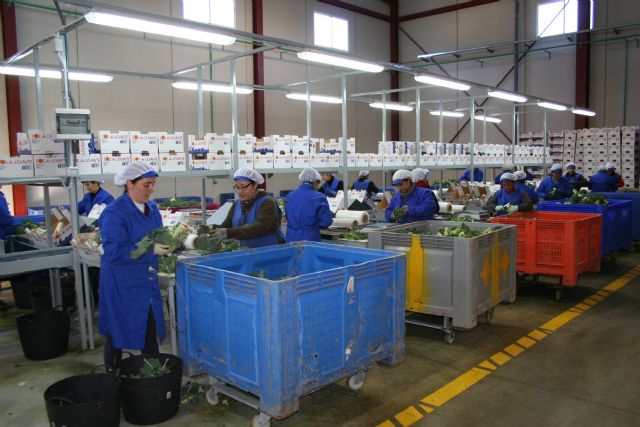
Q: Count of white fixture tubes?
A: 12